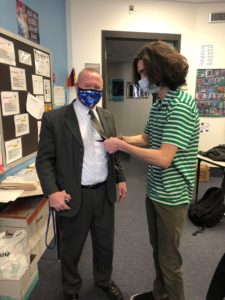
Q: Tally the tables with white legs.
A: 0